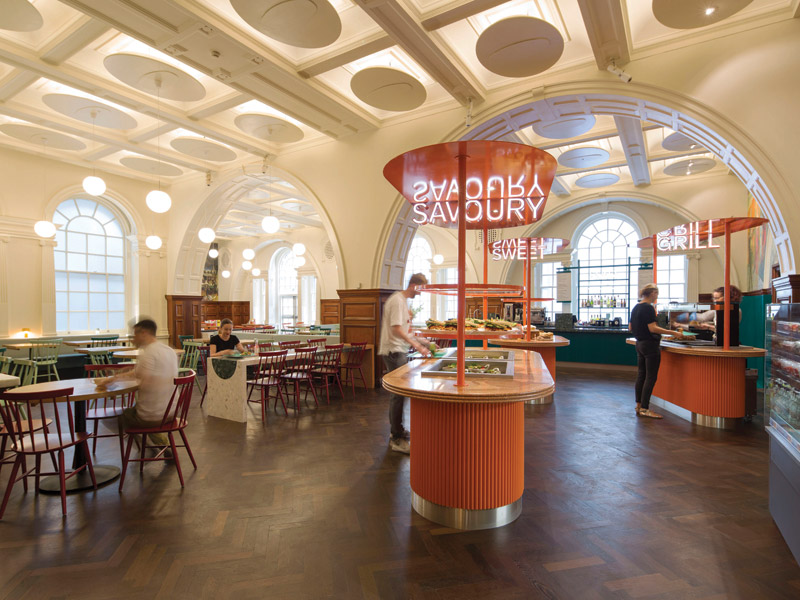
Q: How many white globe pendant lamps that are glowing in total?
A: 14